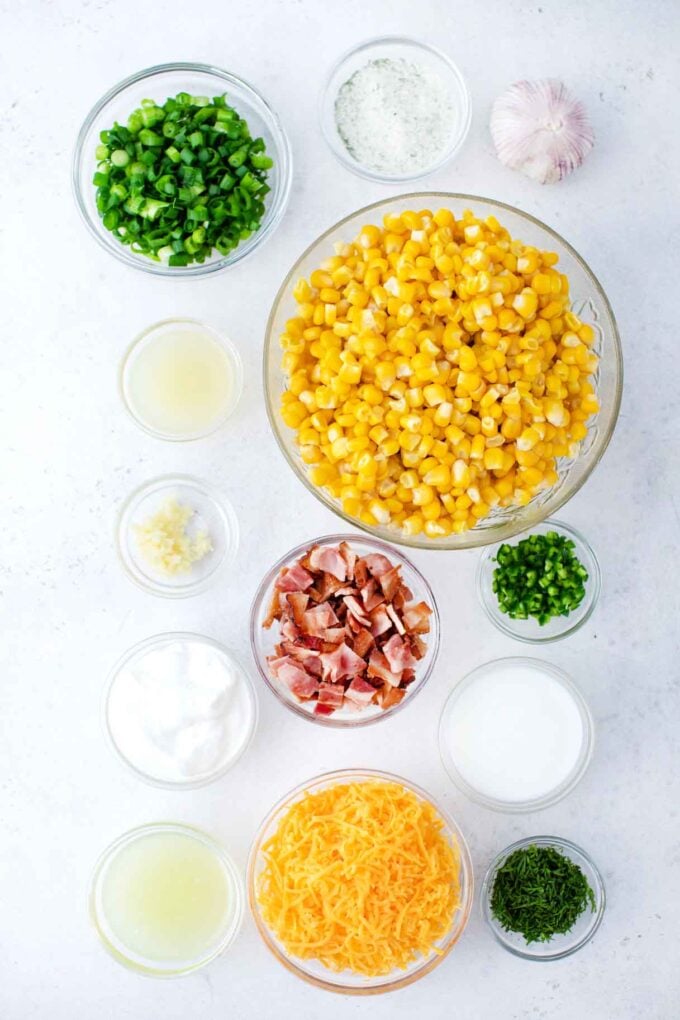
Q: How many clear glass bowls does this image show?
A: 12